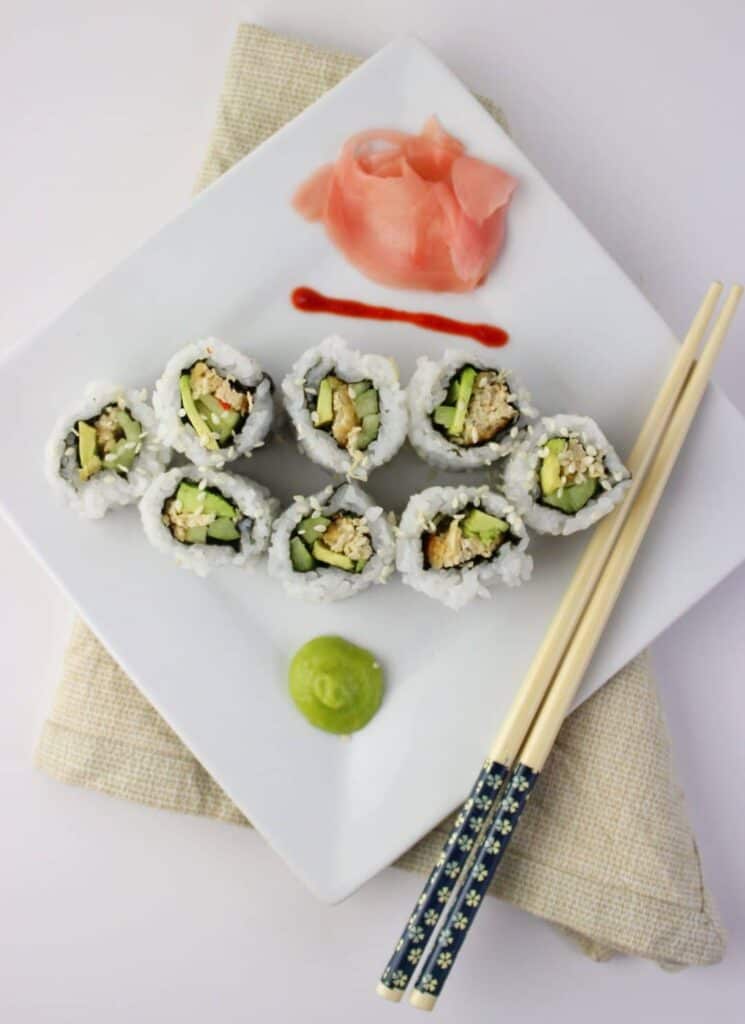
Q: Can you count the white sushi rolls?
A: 8